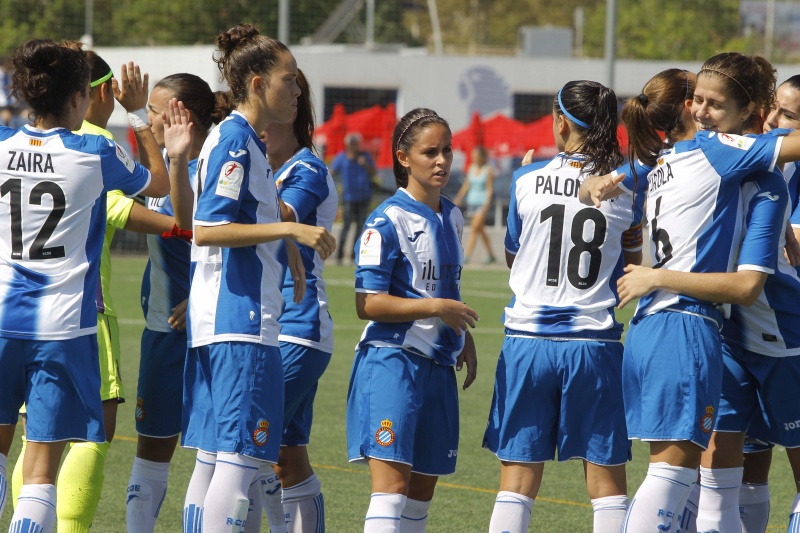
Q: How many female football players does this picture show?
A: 10